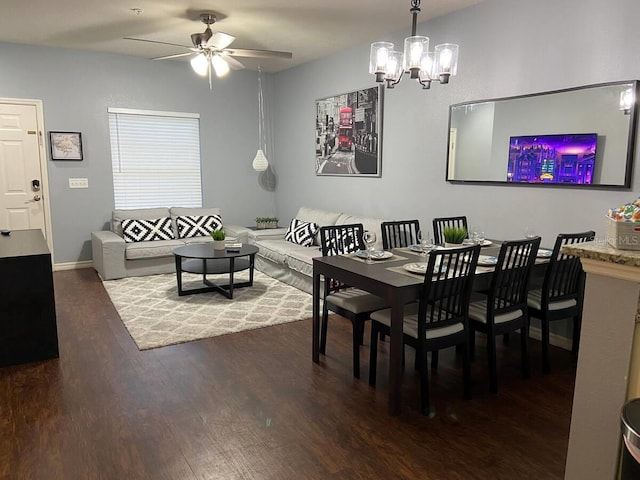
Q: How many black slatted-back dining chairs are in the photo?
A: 6